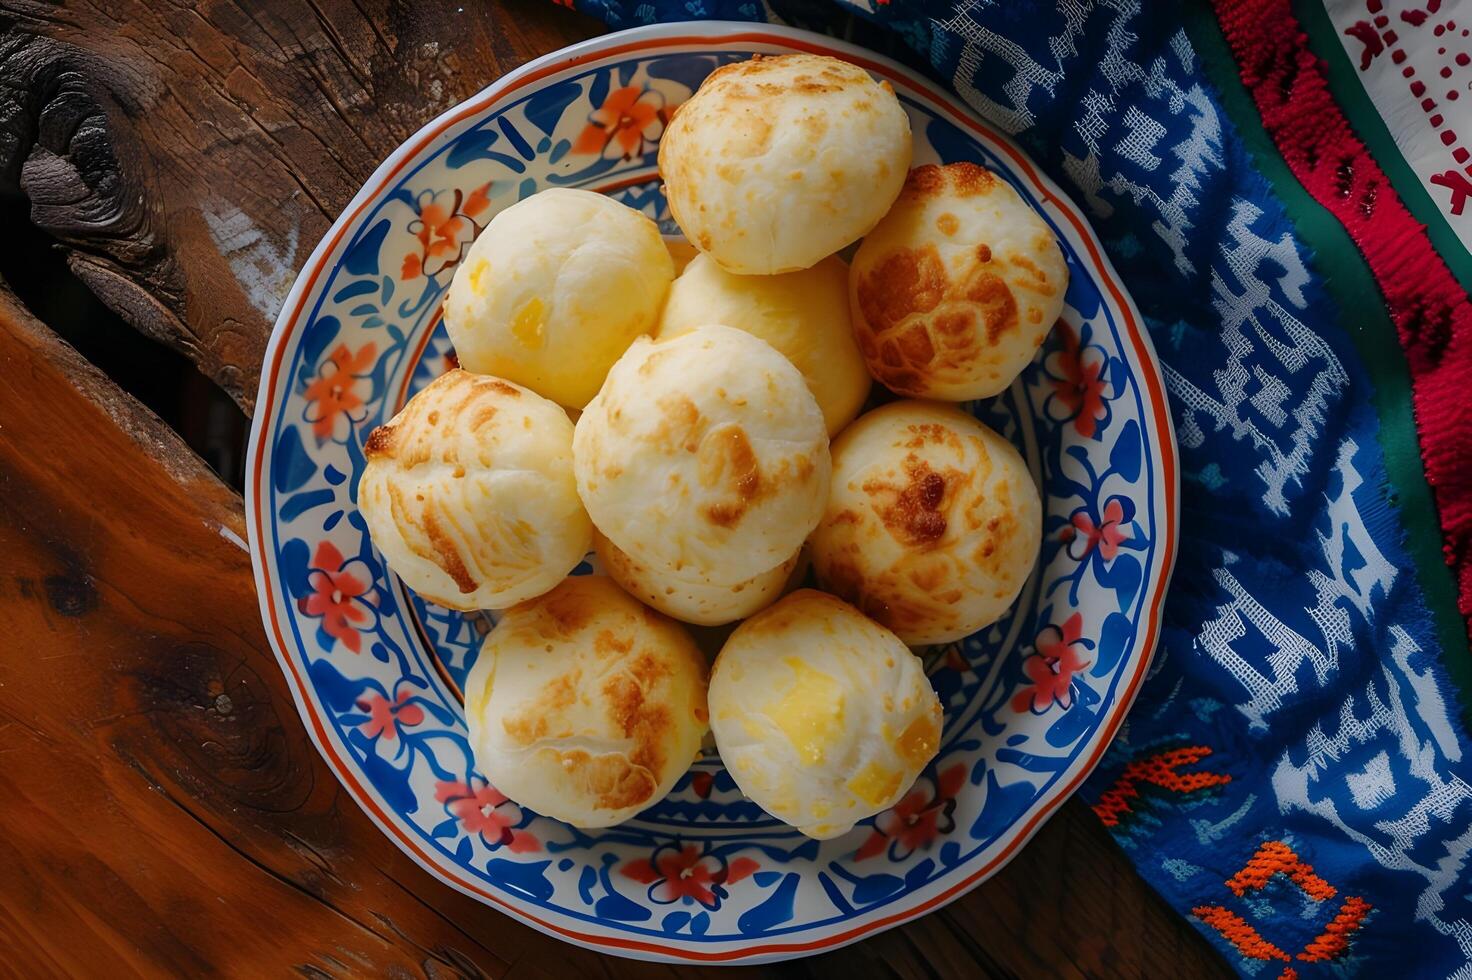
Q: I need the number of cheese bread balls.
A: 10